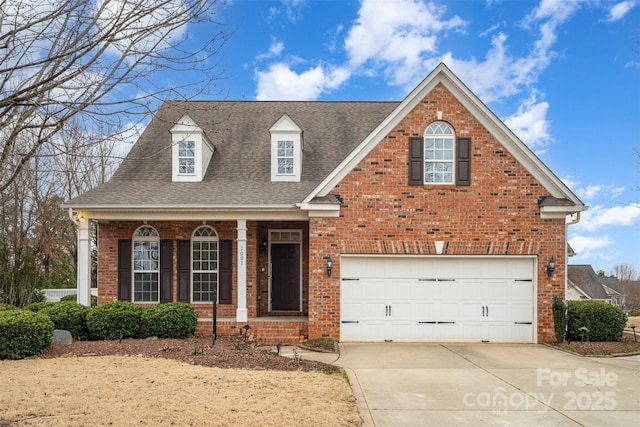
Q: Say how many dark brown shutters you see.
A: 6